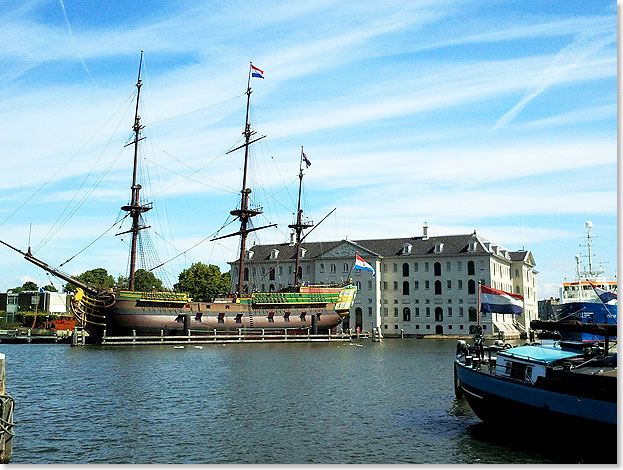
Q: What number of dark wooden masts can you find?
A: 3